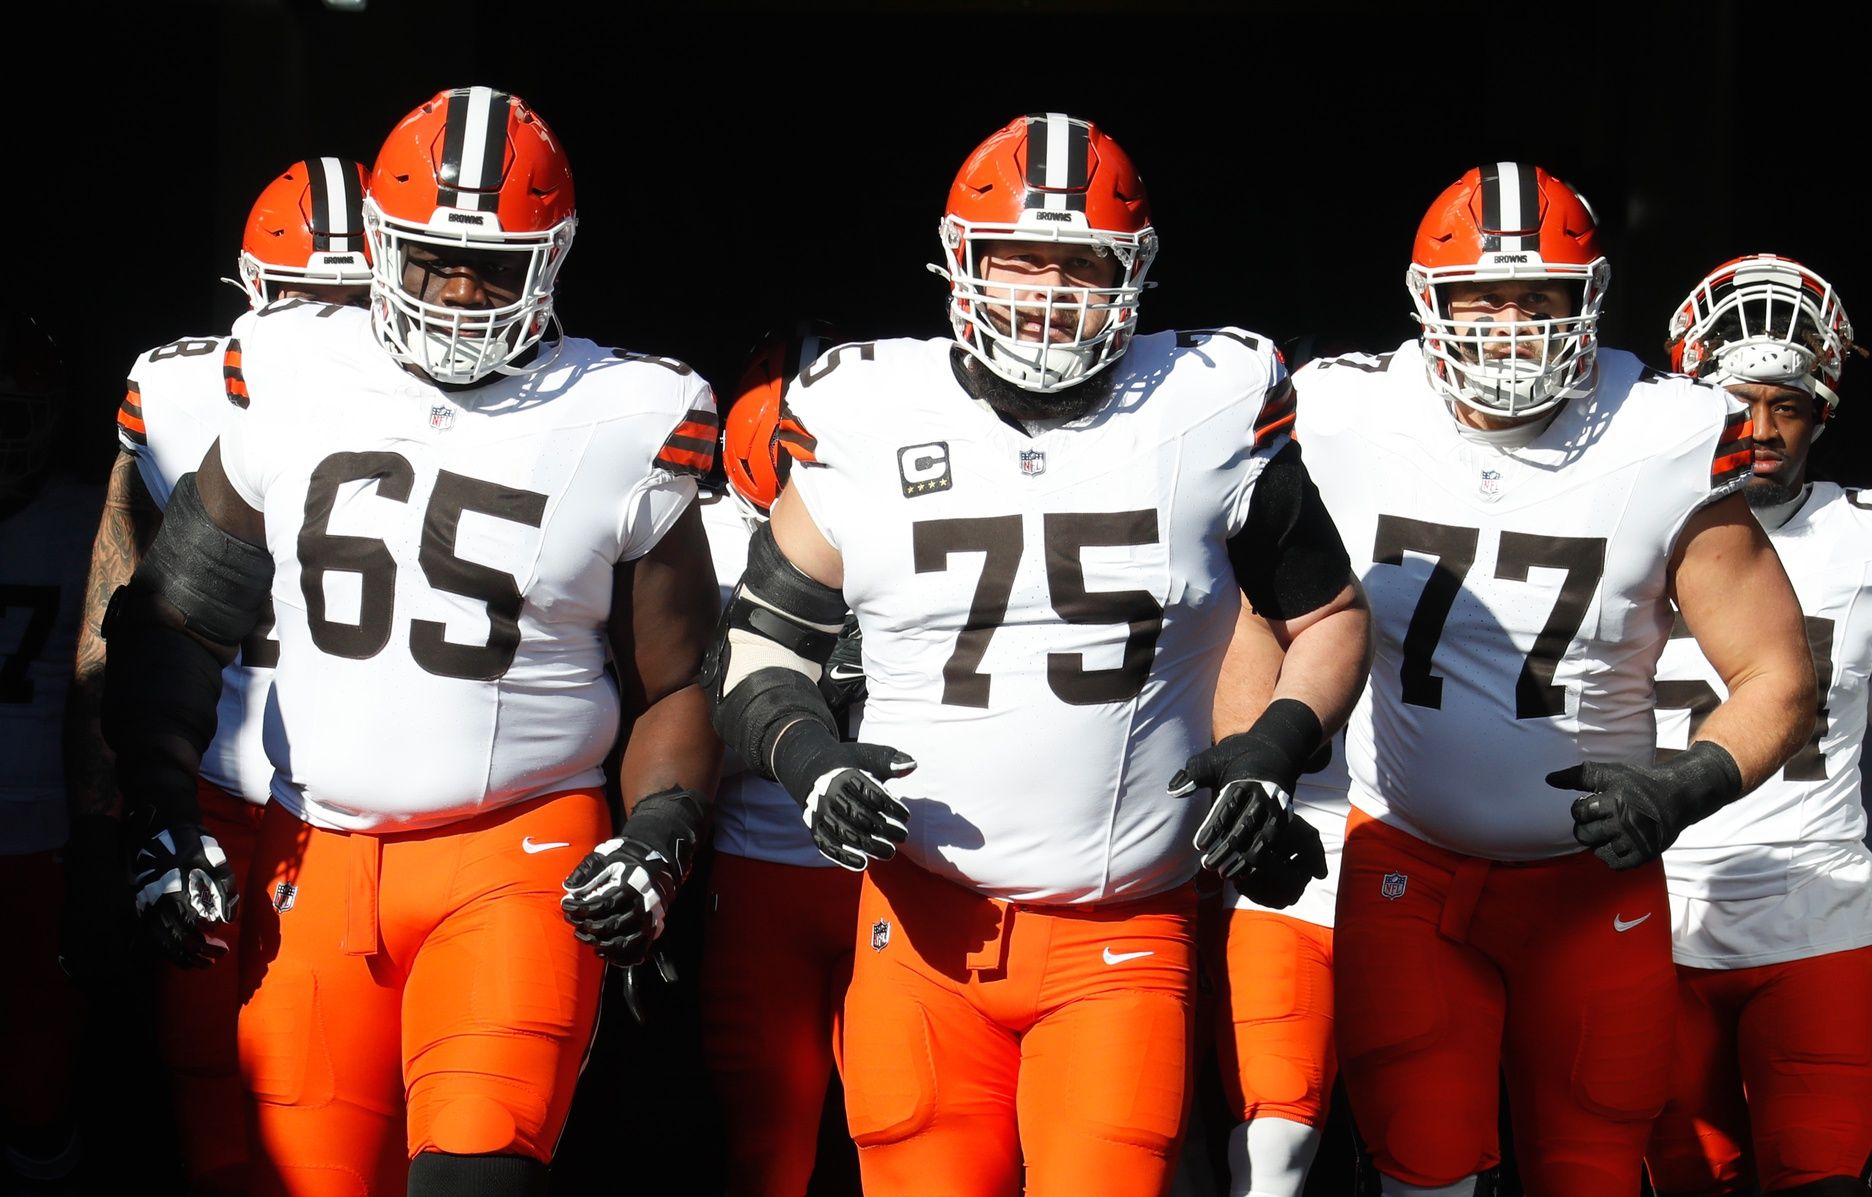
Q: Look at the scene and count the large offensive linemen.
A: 3